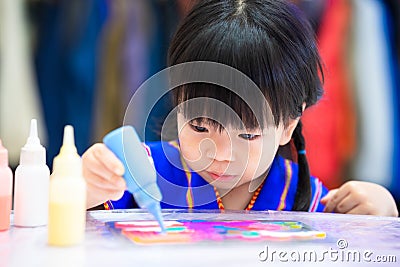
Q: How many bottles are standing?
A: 3